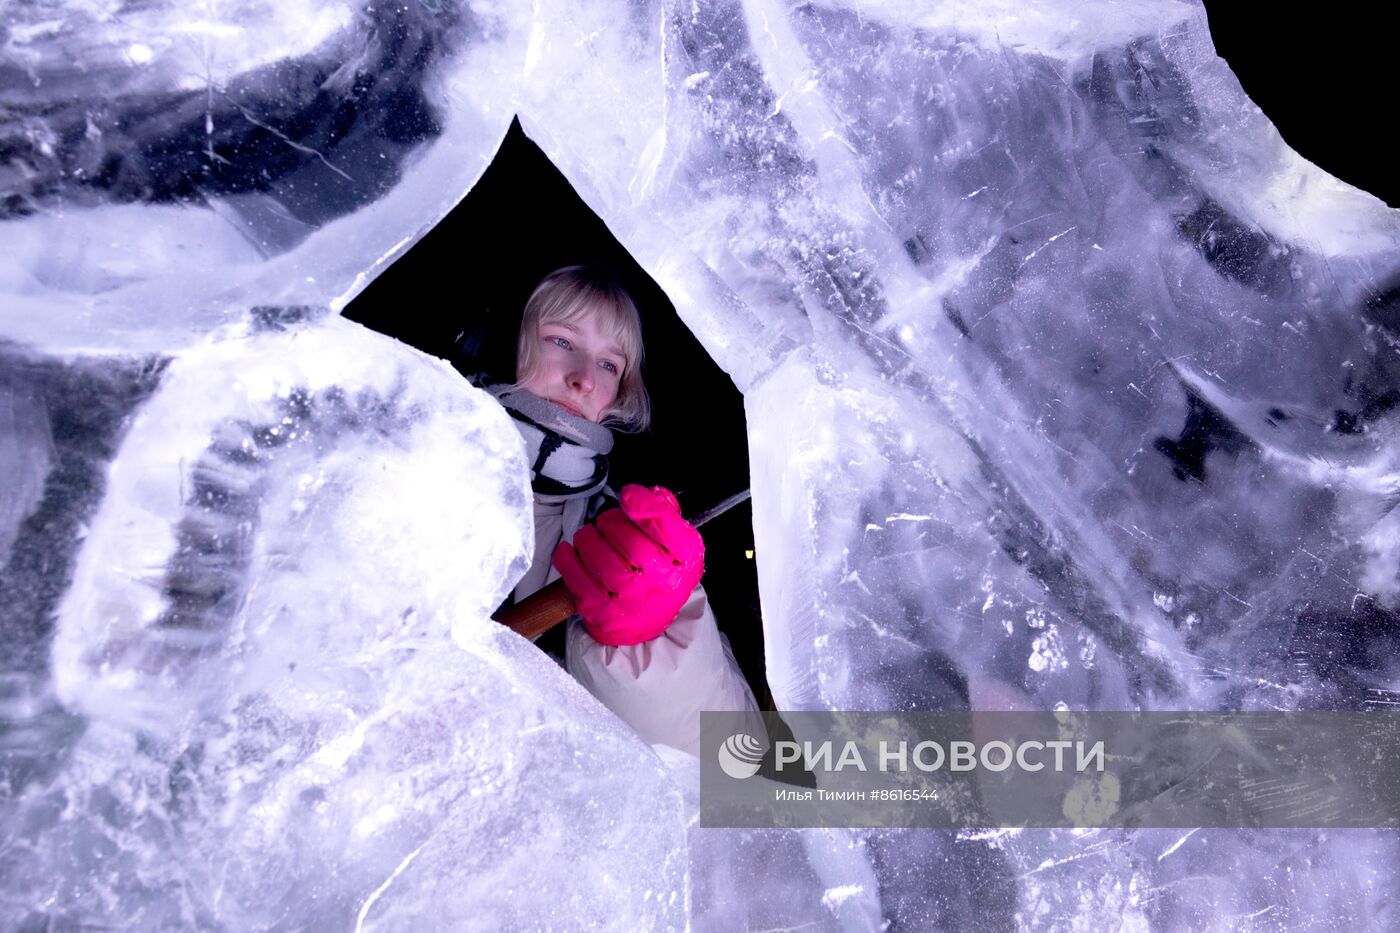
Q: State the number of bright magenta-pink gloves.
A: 1